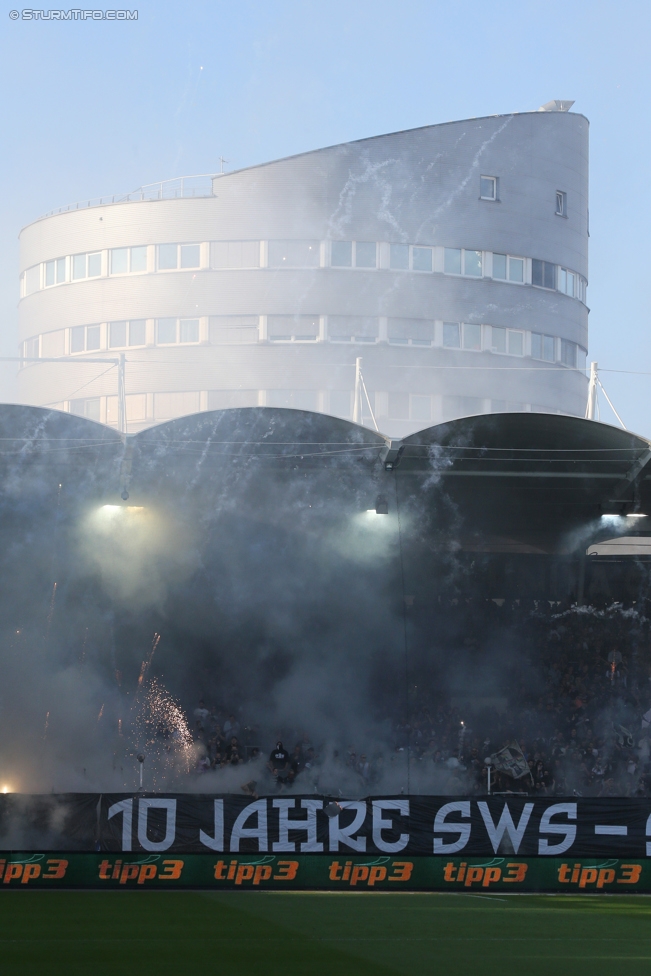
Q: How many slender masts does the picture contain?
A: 3